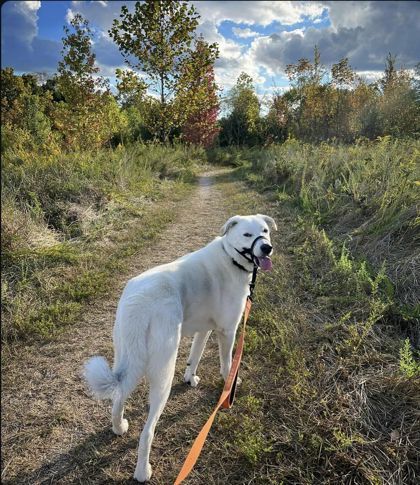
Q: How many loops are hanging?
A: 1